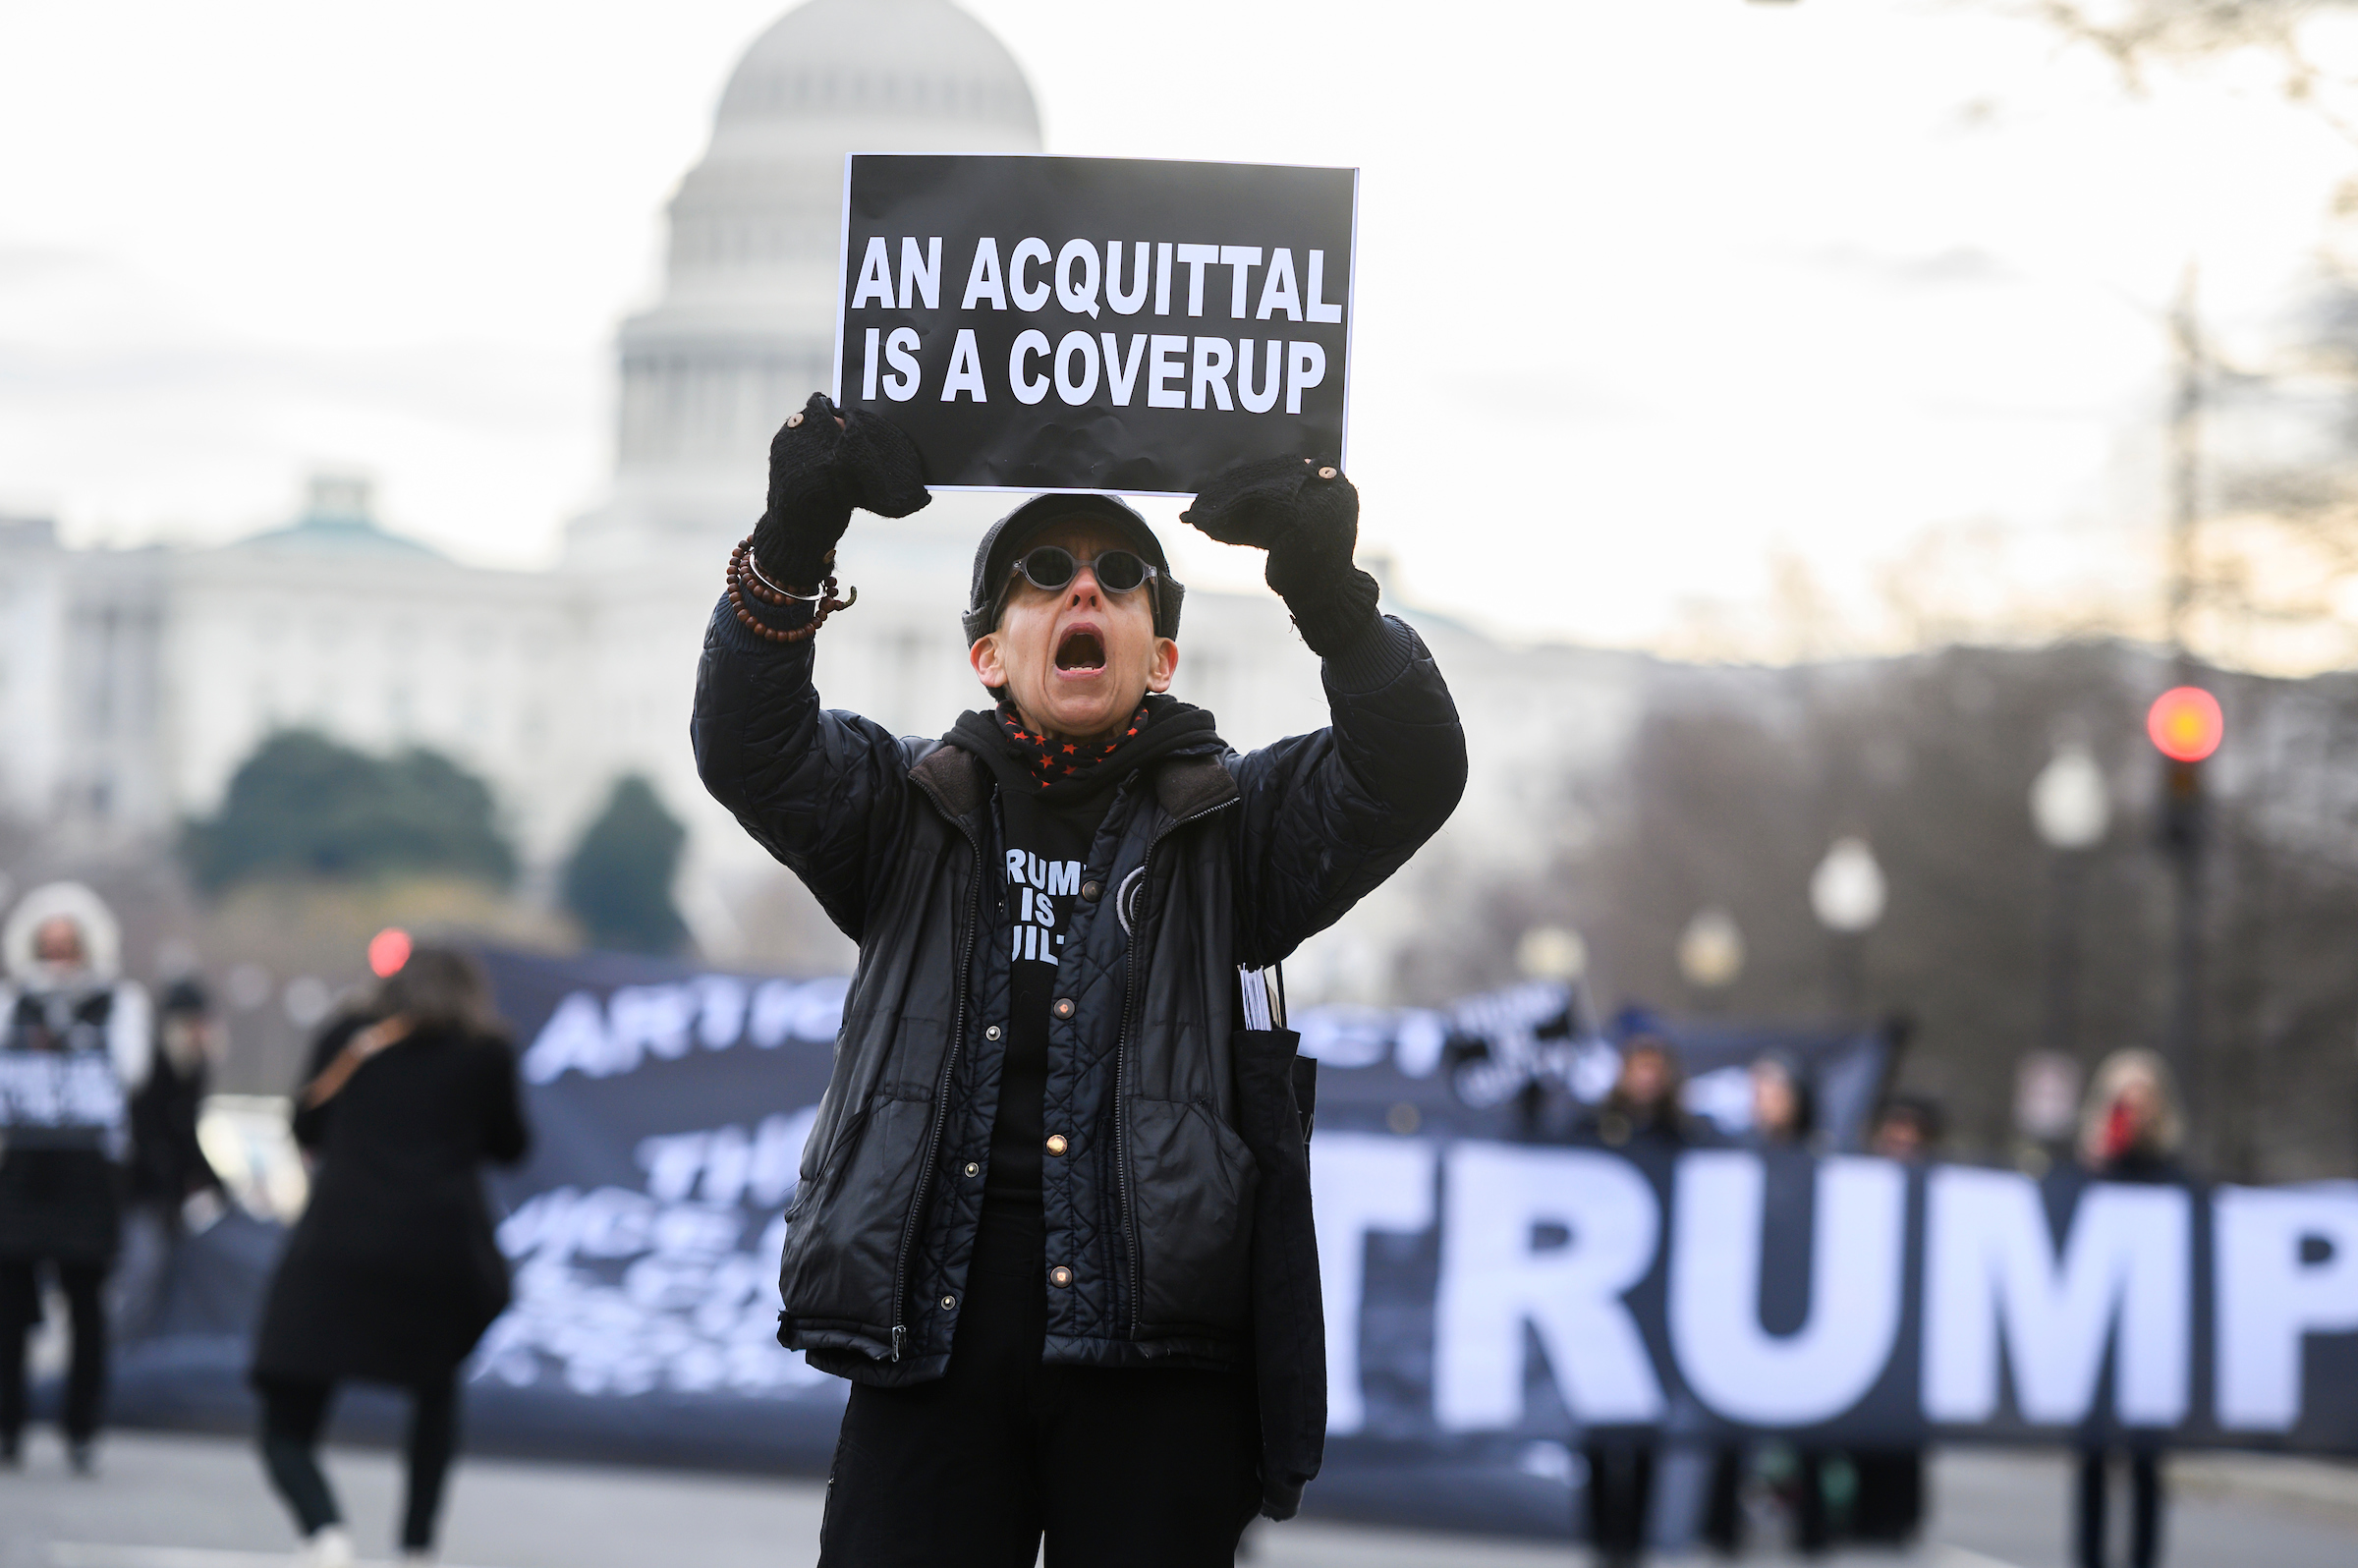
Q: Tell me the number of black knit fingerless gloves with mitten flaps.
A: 2